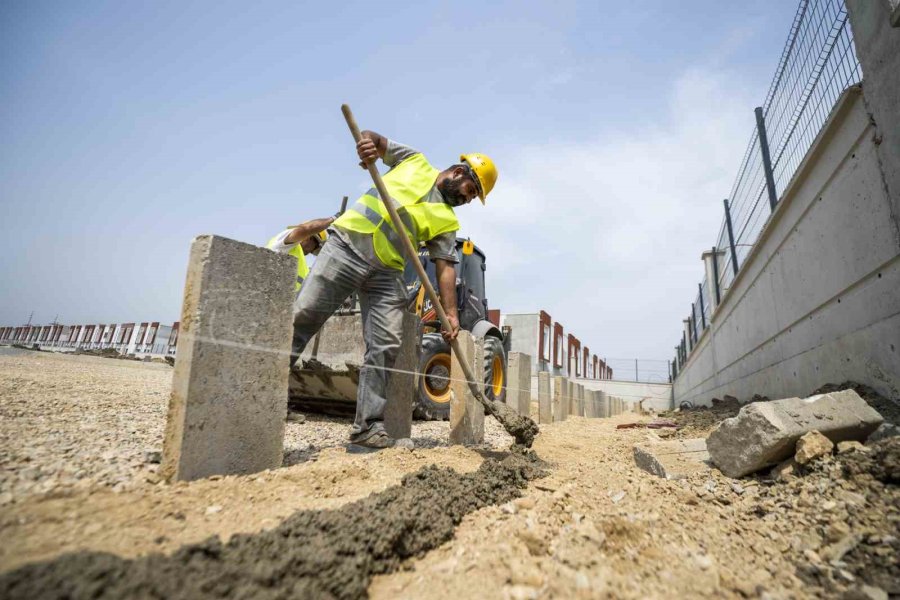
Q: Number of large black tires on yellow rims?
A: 2